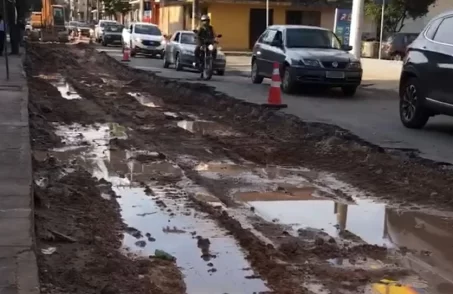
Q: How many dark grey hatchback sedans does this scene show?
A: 1